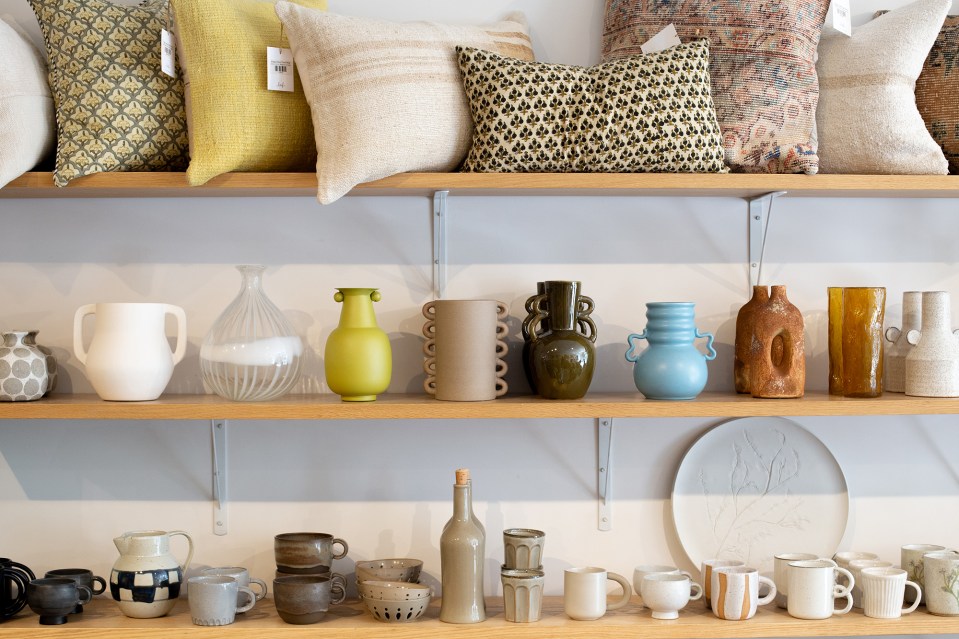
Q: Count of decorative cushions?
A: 8